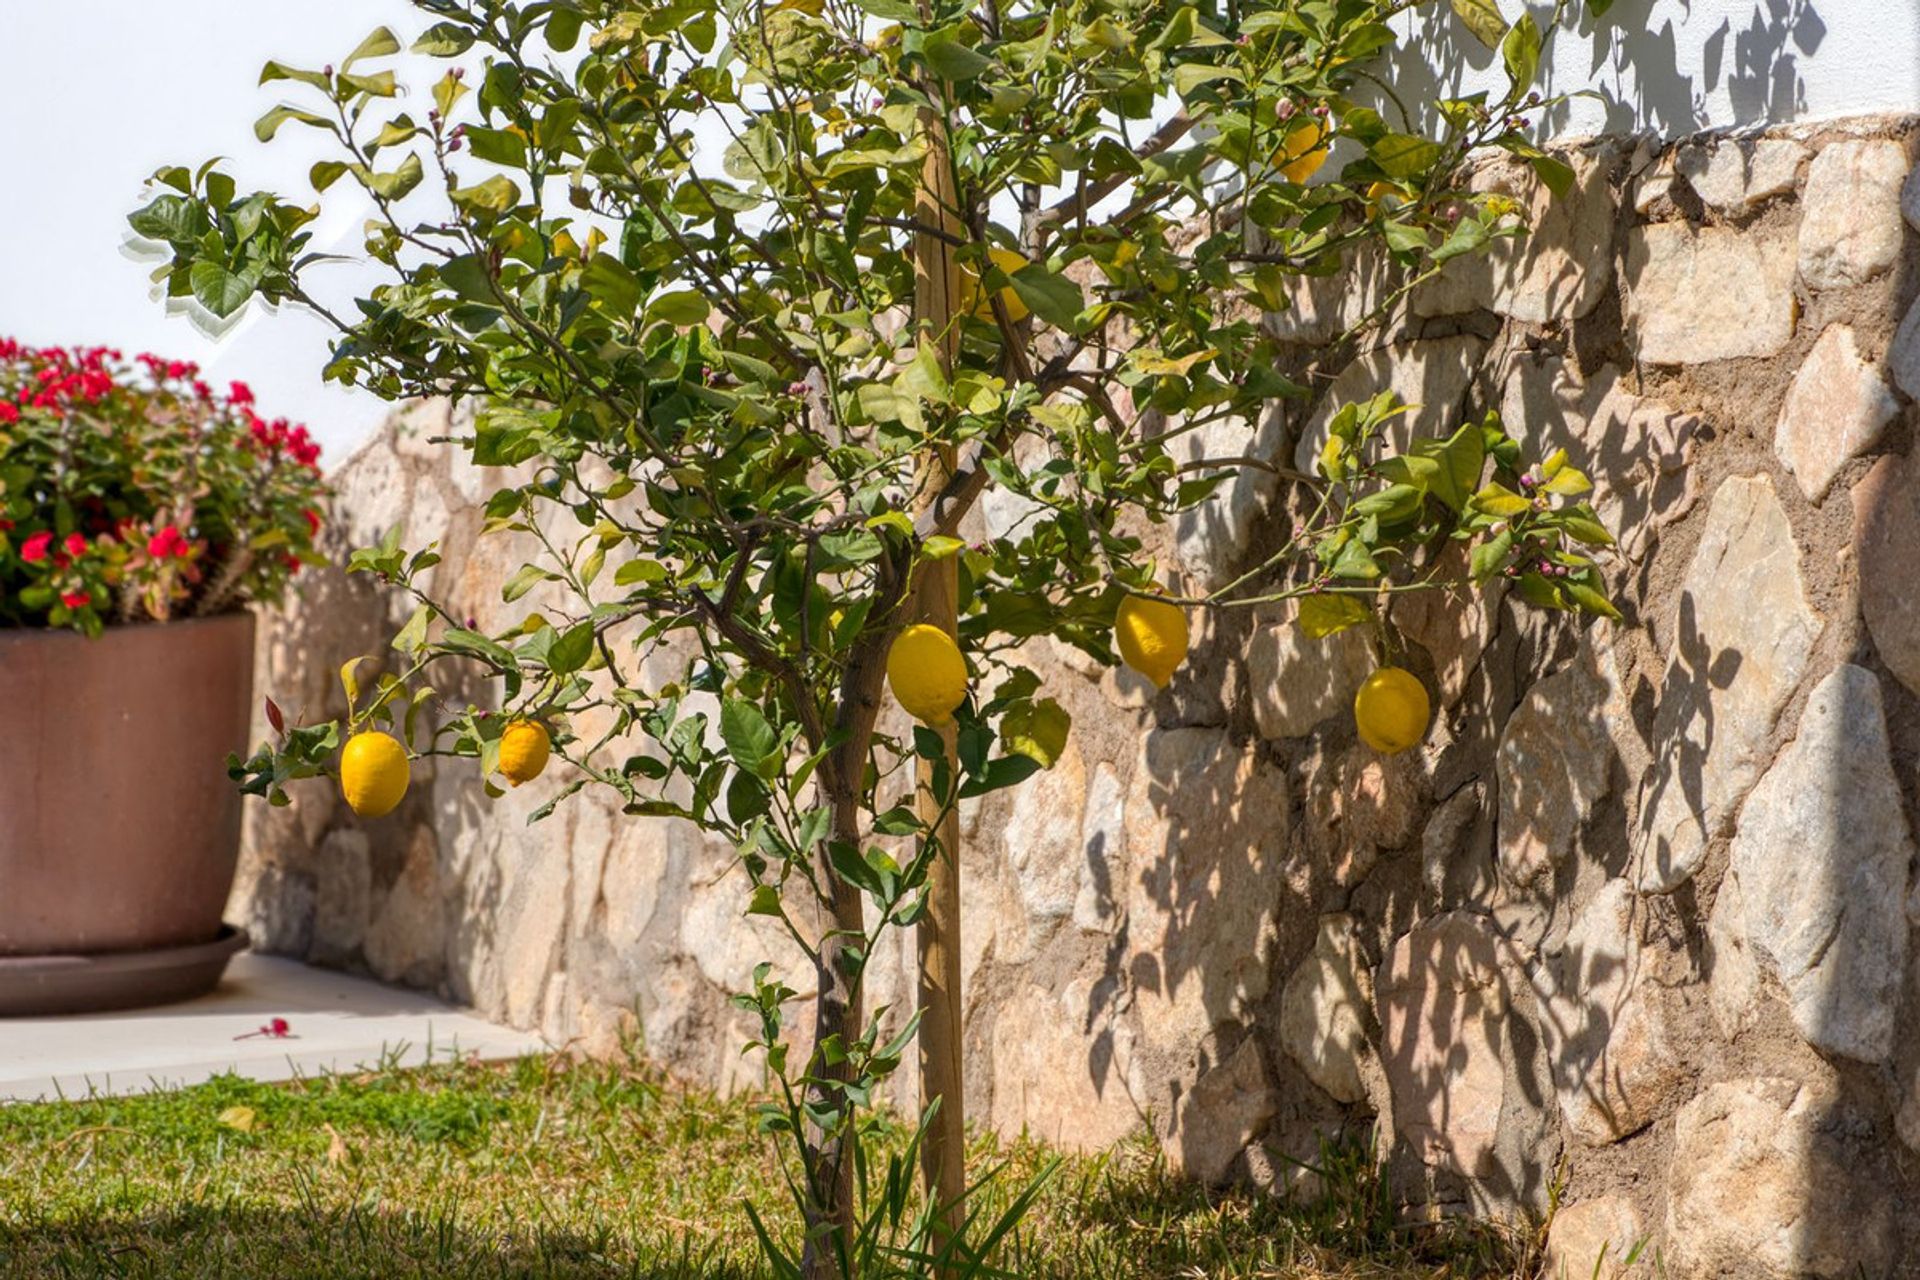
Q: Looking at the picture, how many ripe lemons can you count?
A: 8